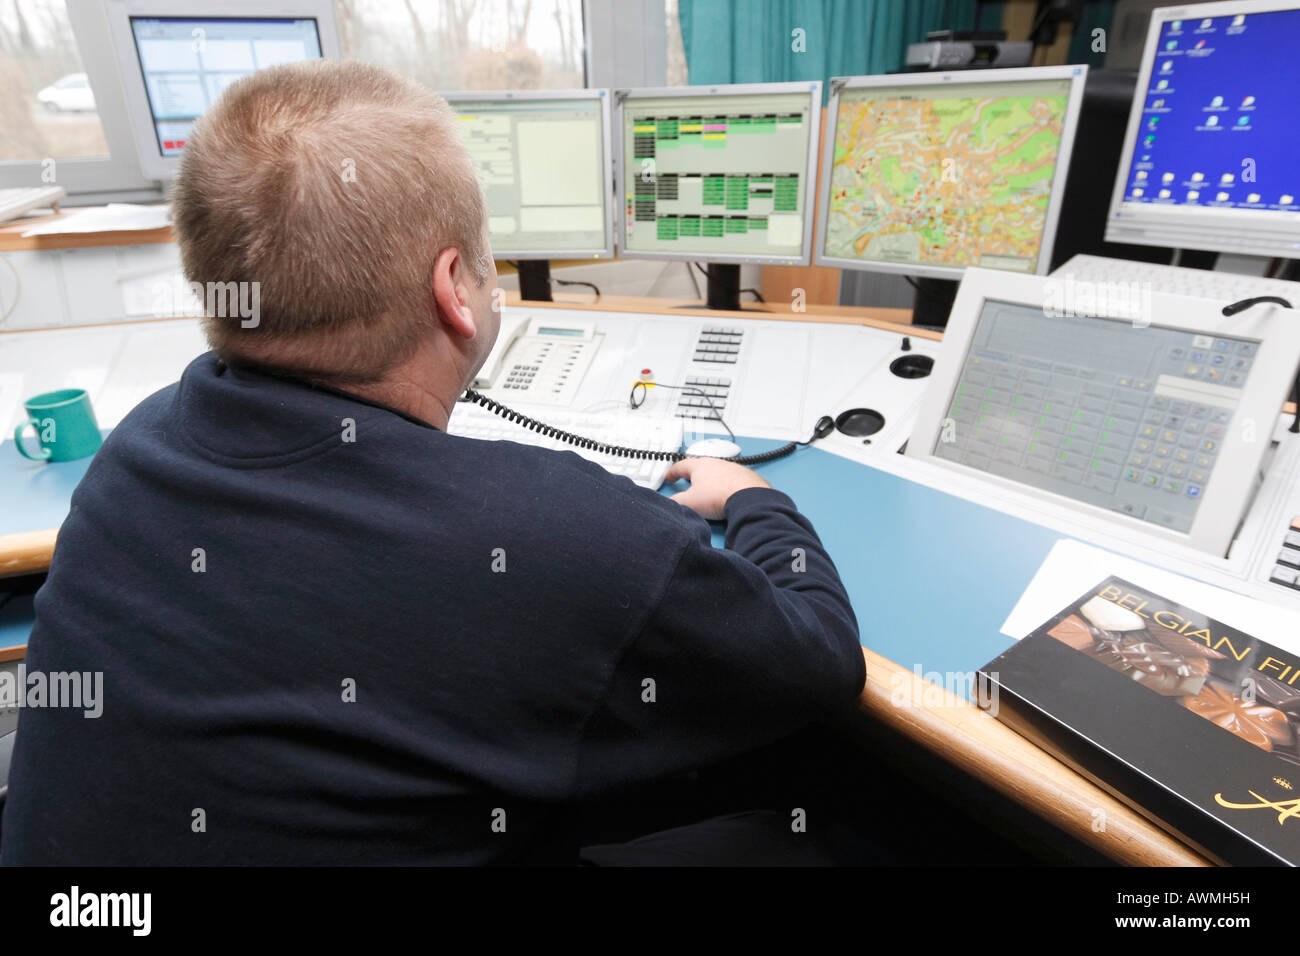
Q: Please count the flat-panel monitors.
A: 6